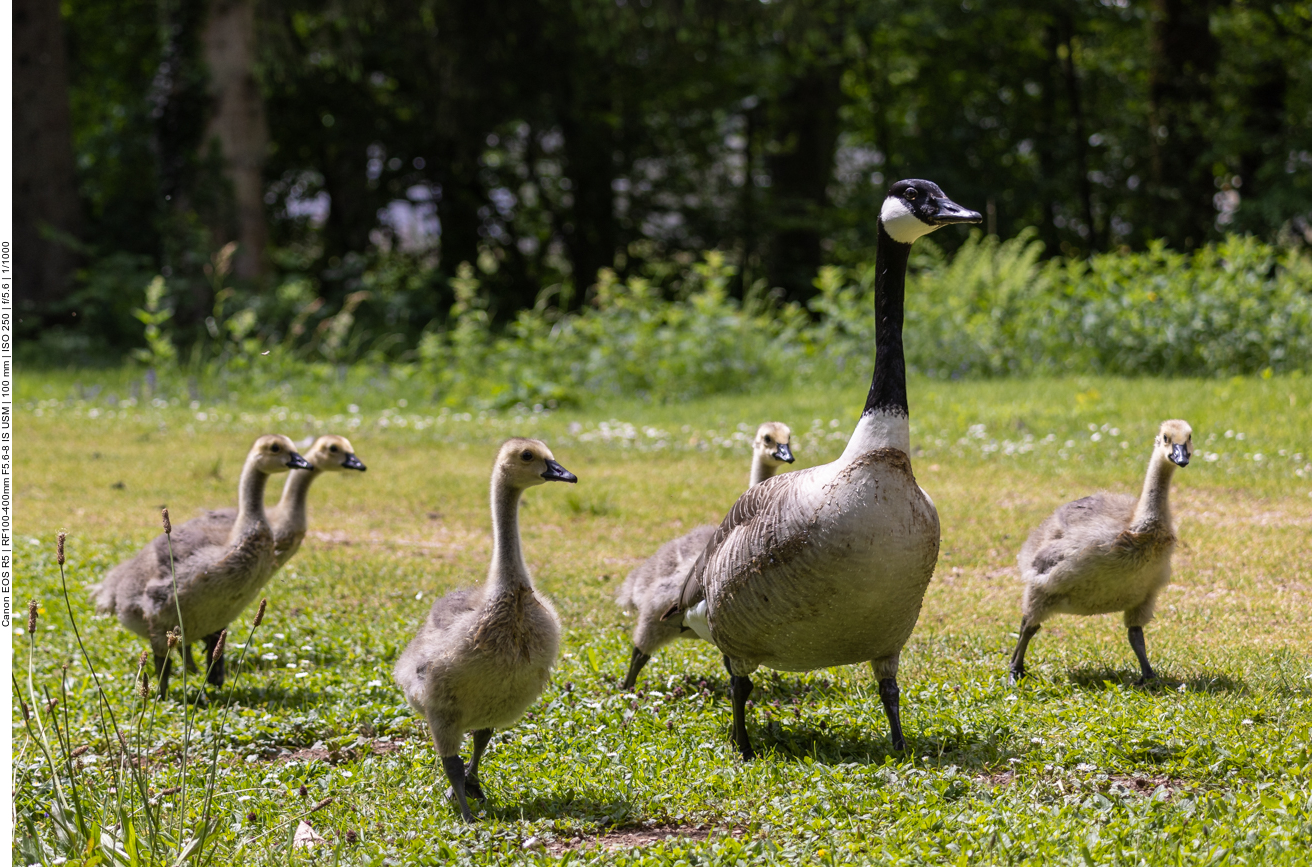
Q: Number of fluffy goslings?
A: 5